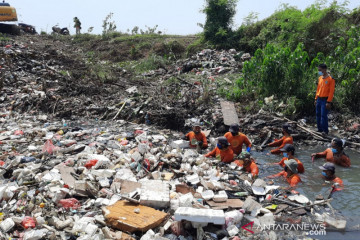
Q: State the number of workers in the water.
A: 9